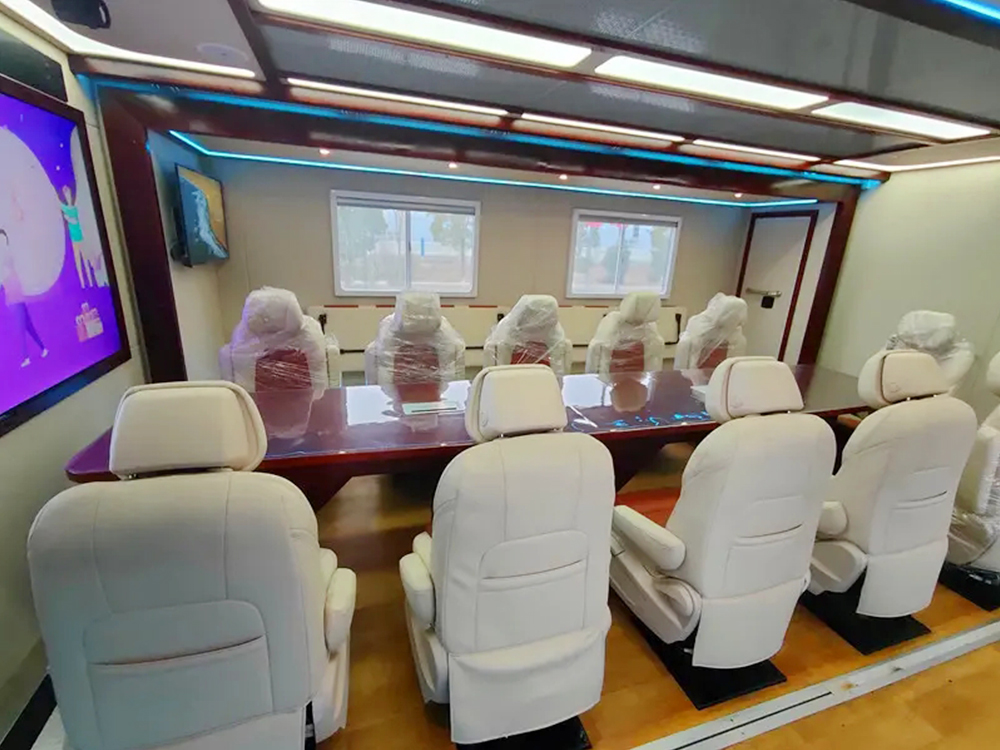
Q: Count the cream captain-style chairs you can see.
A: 11